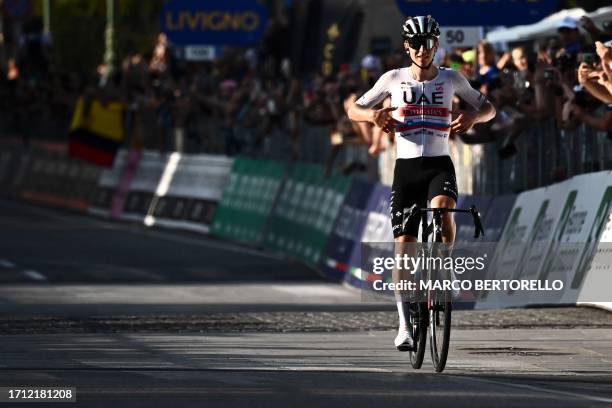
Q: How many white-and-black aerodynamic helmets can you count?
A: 1